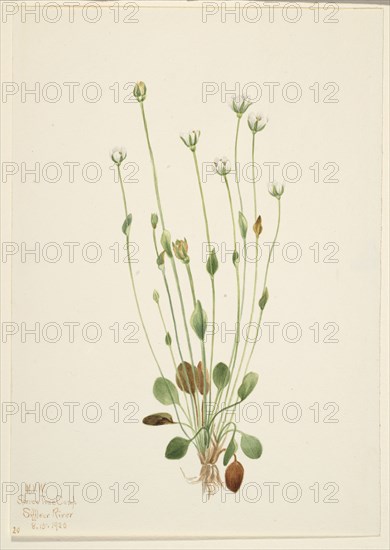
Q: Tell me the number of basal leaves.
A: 10